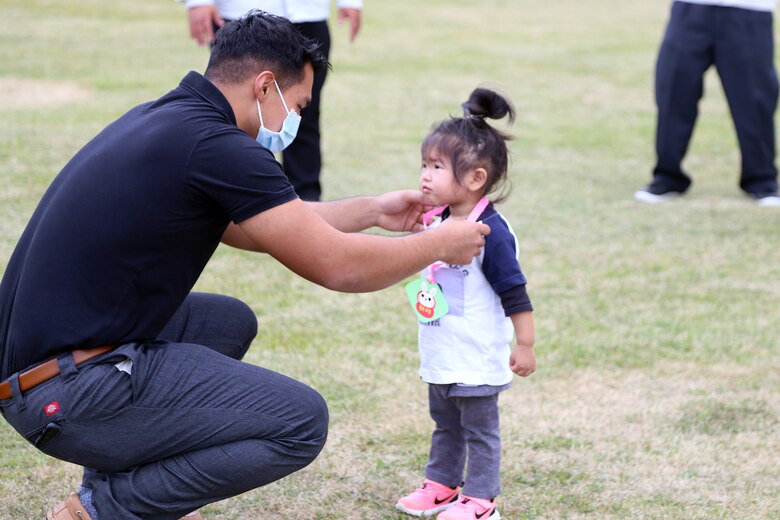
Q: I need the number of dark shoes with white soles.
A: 2